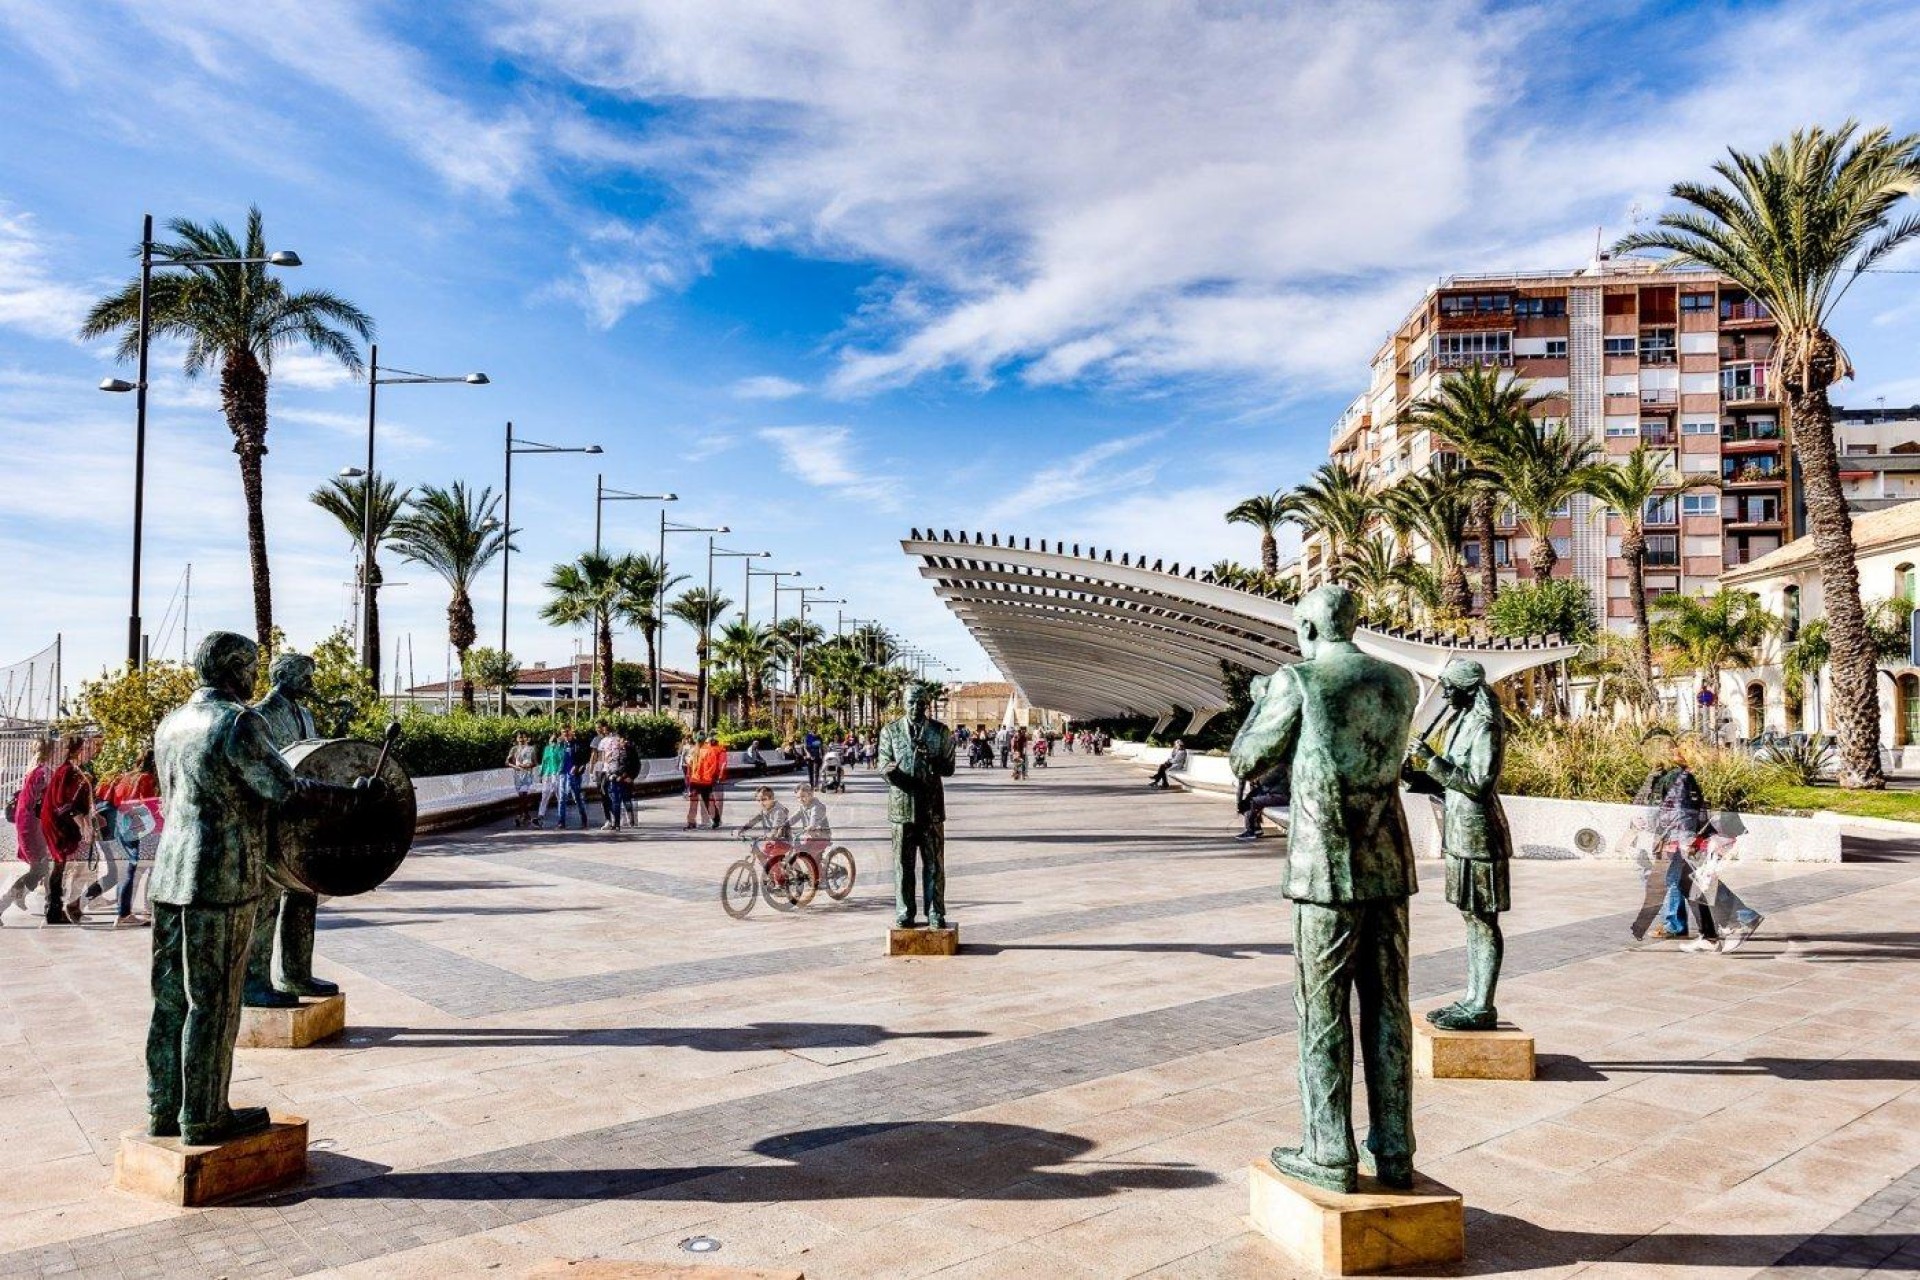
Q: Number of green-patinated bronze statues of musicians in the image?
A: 5